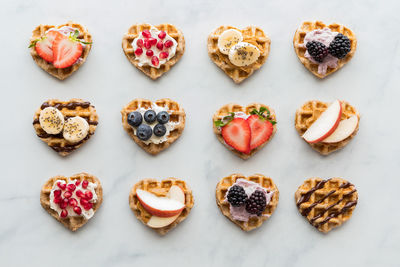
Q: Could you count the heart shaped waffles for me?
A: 12